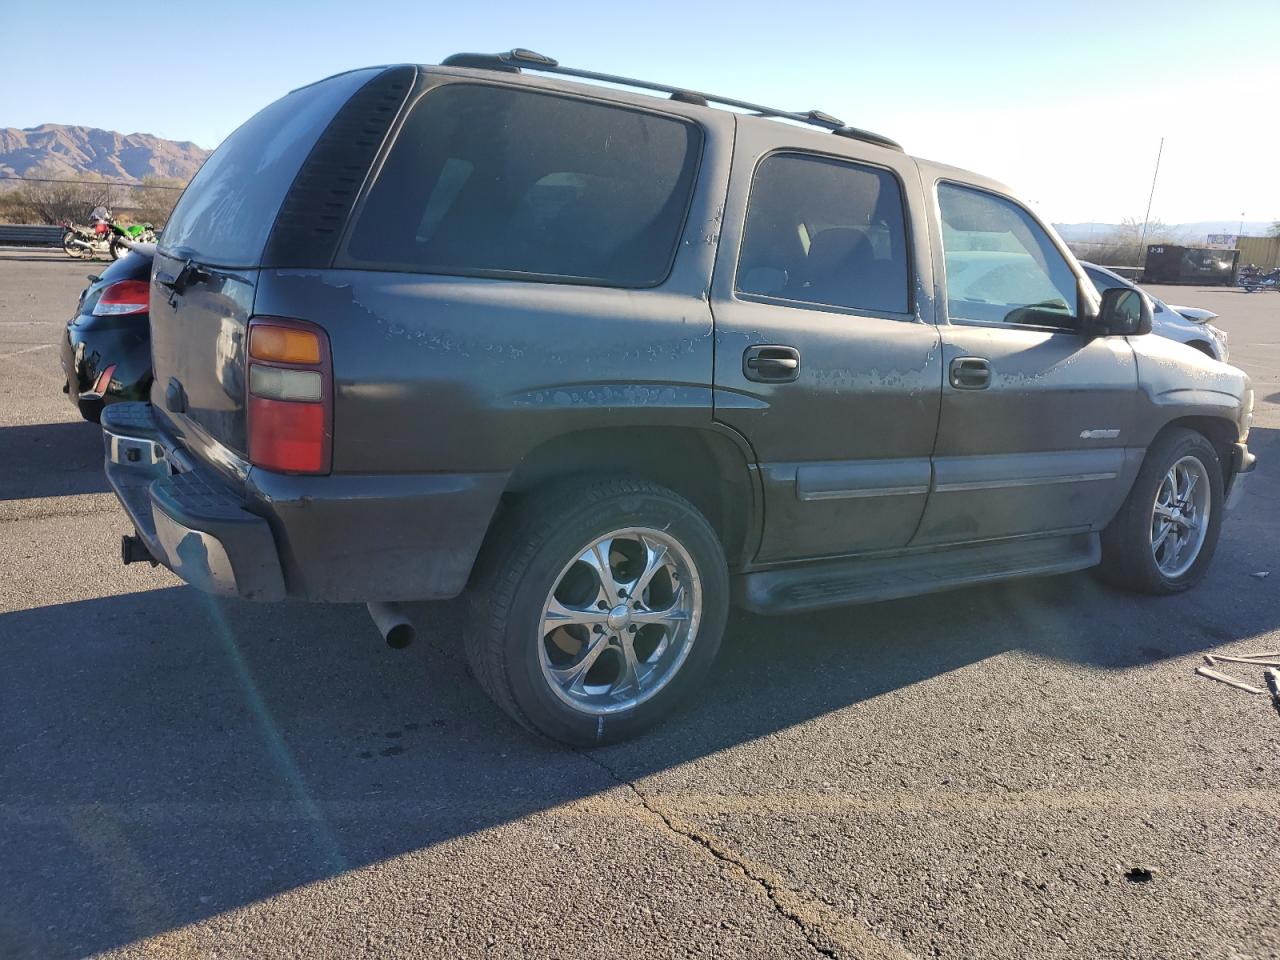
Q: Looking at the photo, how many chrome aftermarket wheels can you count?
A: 2